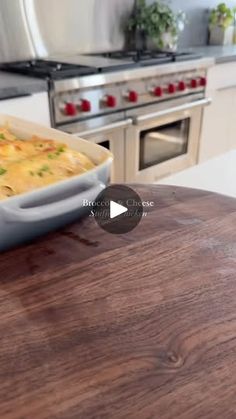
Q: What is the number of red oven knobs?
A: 9